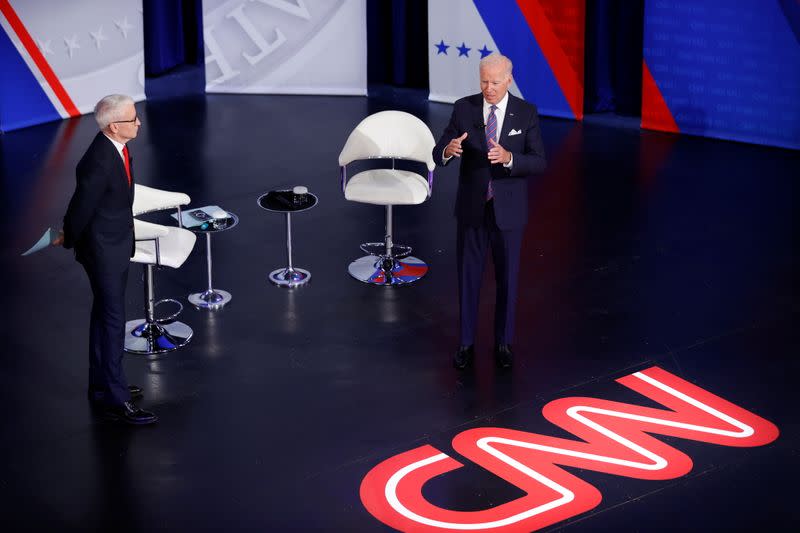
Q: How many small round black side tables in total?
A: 2